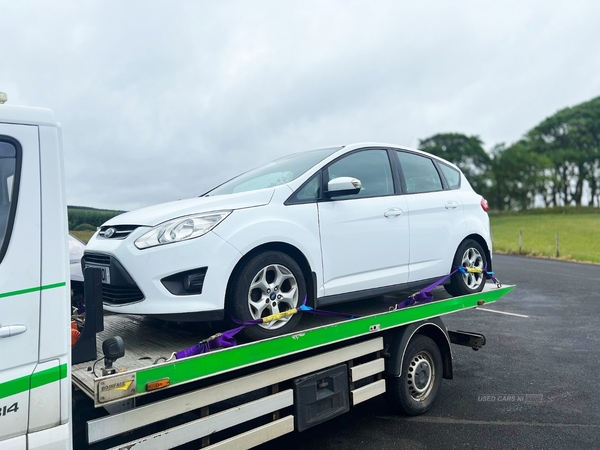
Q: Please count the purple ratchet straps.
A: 2